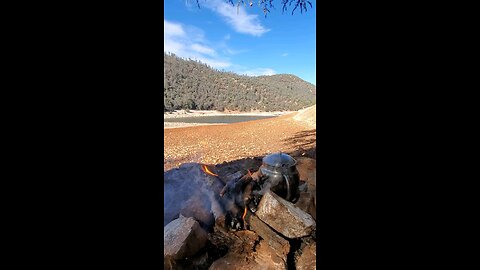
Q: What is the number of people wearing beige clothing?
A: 0